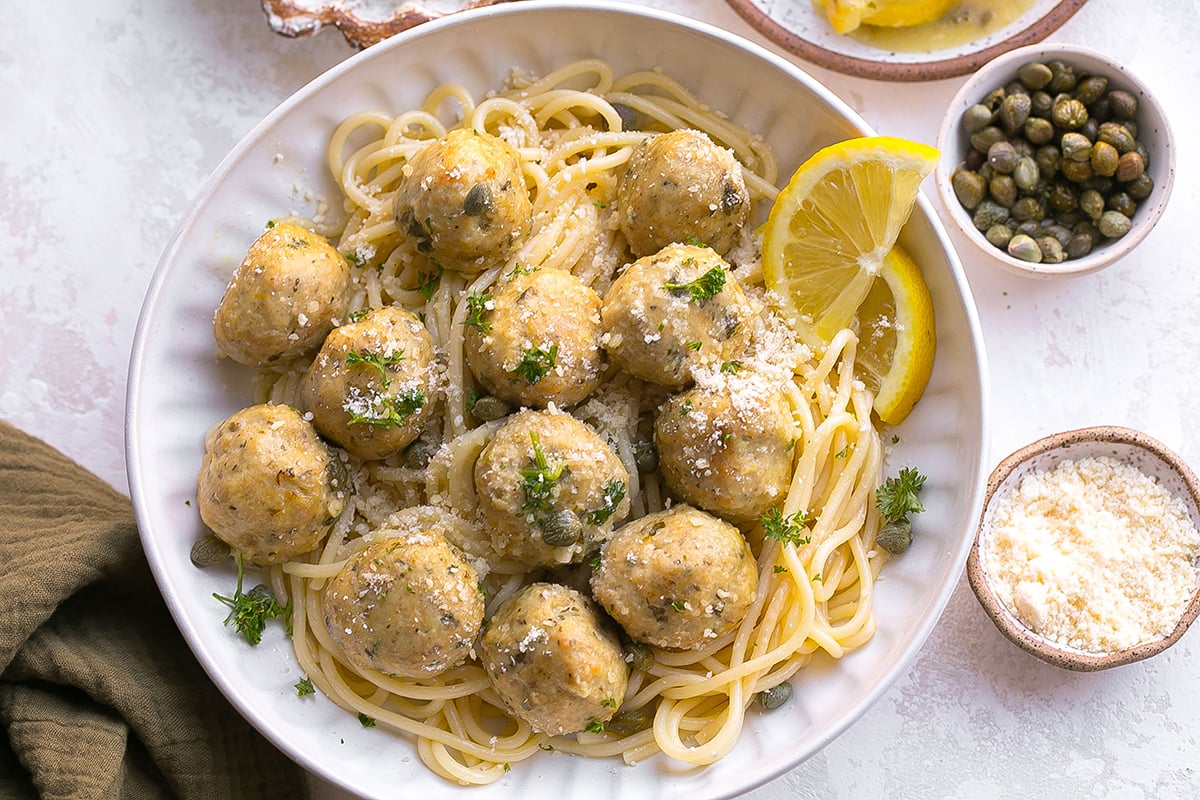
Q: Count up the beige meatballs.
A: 12